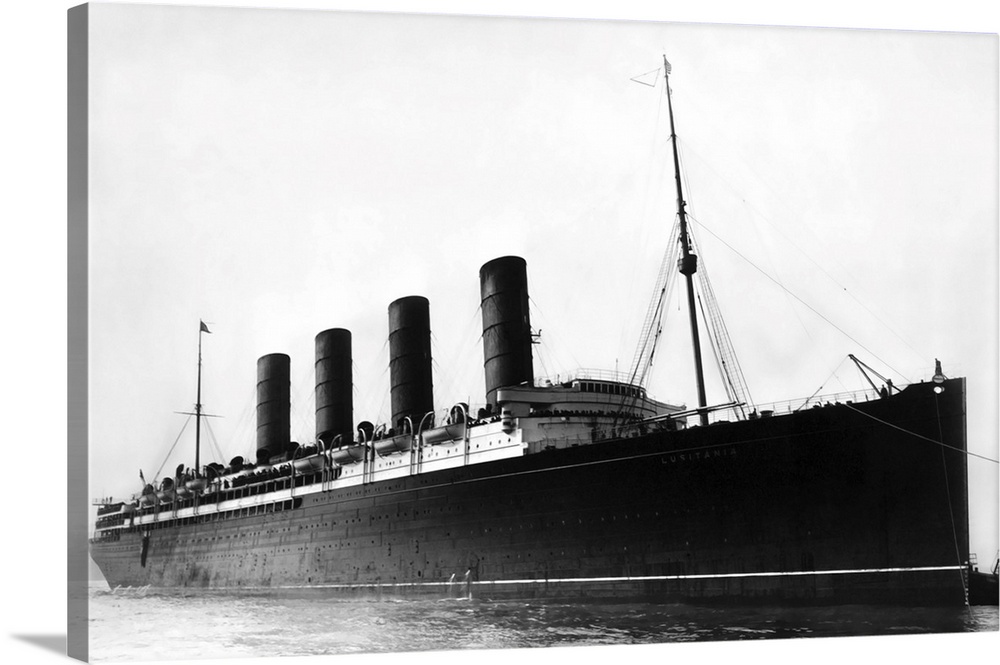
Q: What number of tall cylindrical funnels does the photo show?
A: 4